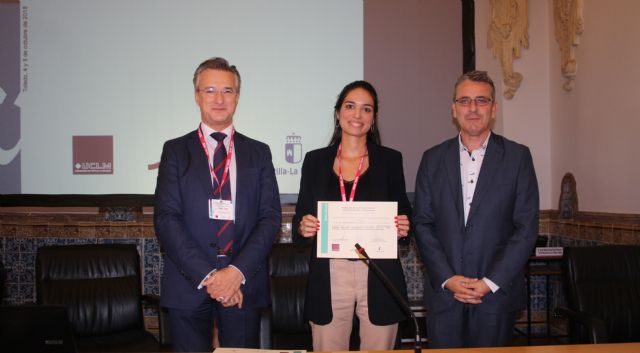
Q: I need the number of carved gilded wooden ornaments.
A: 2